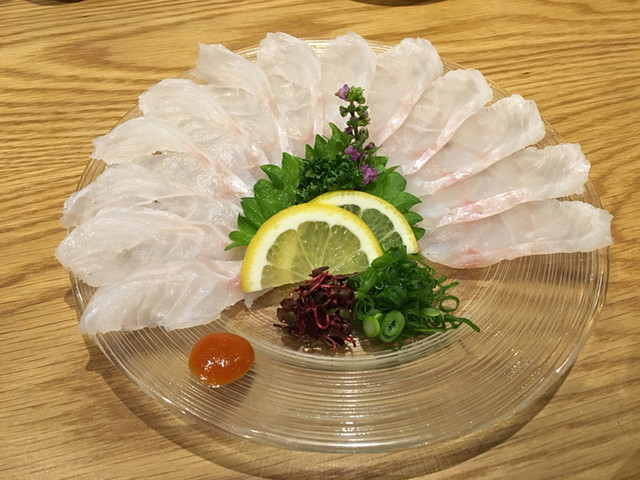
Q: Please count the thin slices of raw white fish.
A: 13